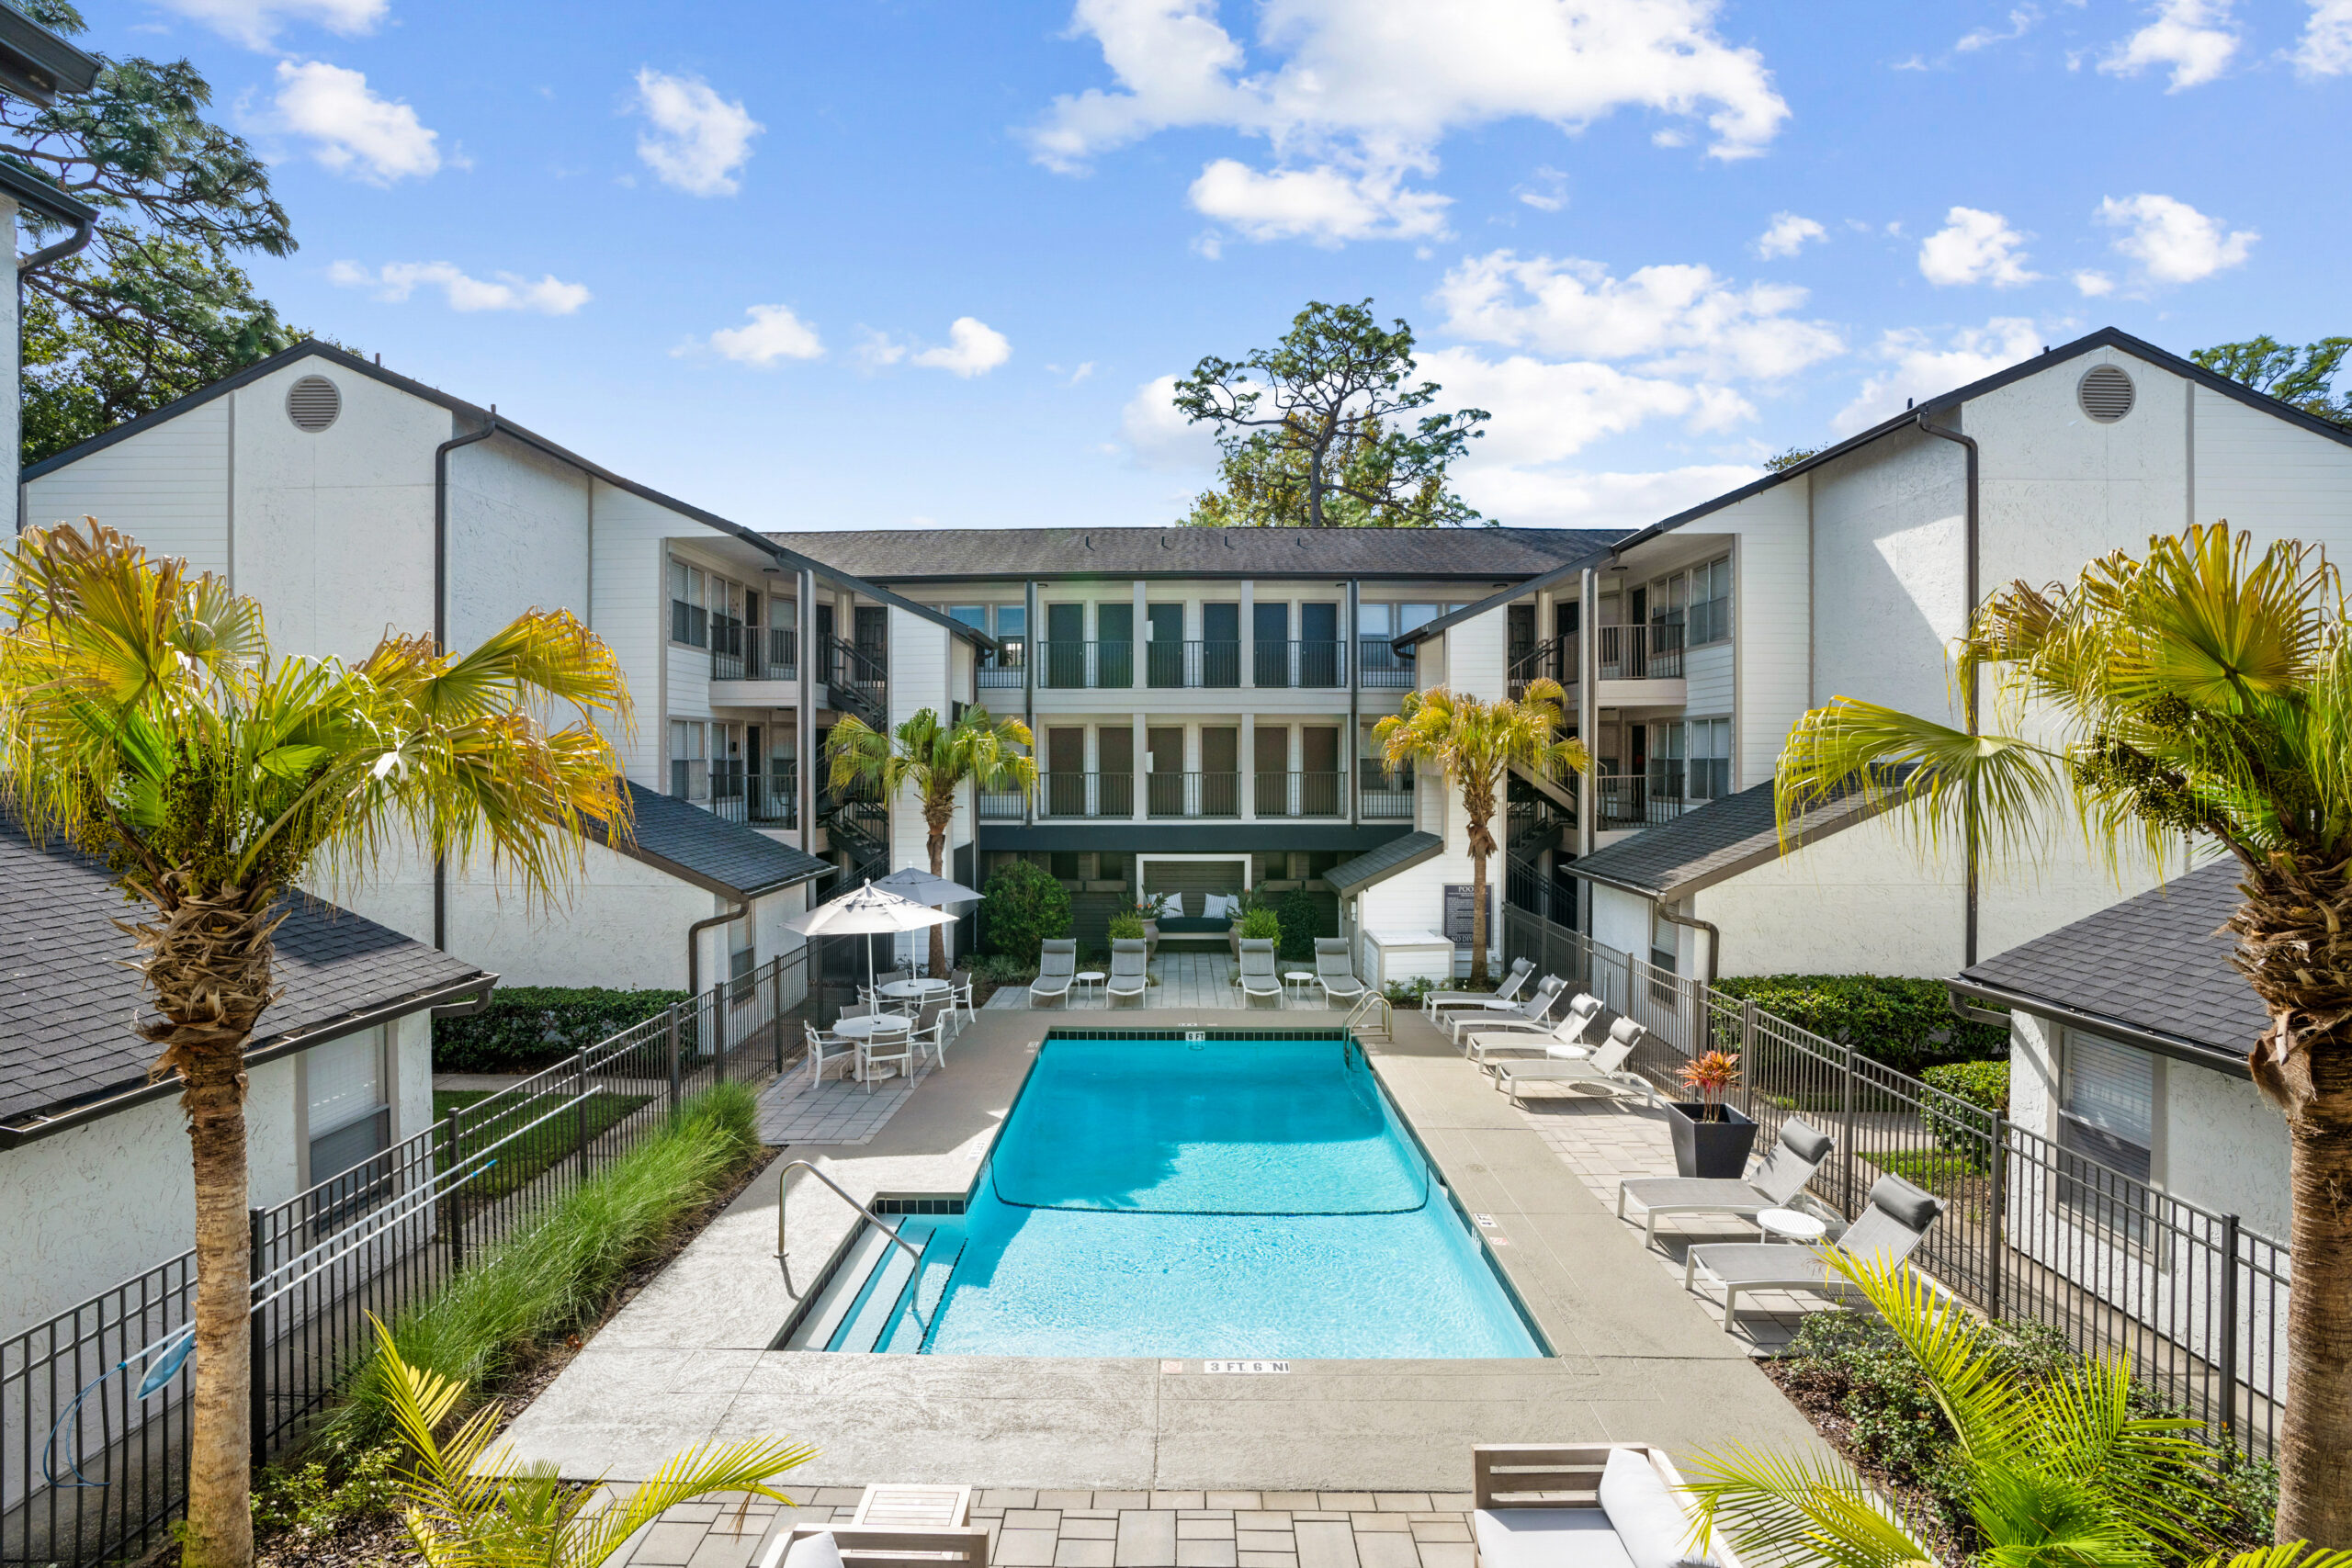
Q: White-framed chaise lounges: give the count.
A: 10